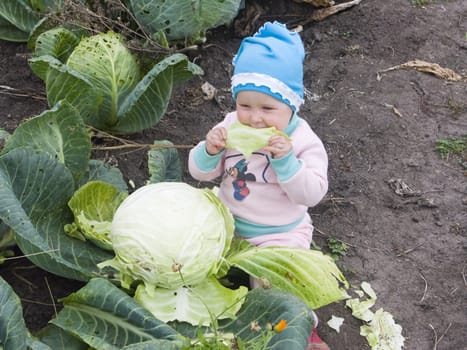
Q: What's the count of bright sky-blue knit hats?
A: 1